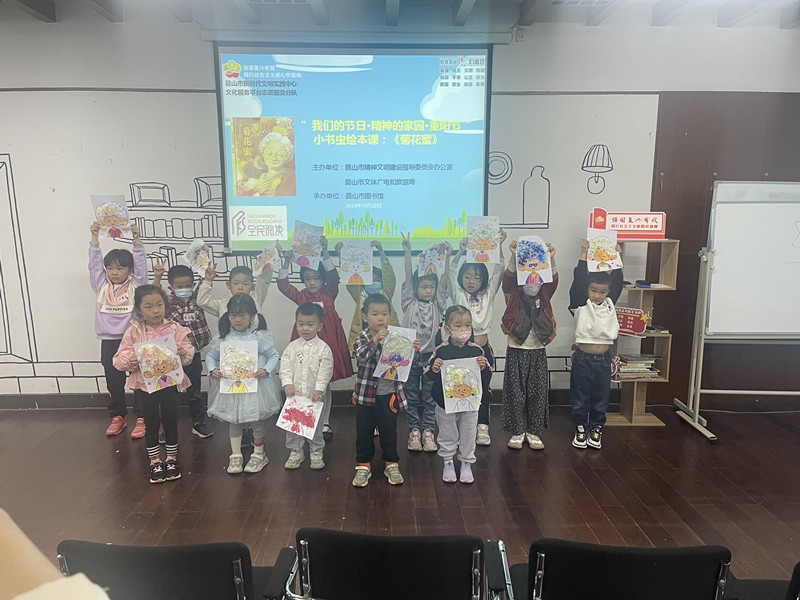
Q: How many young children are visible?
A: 14